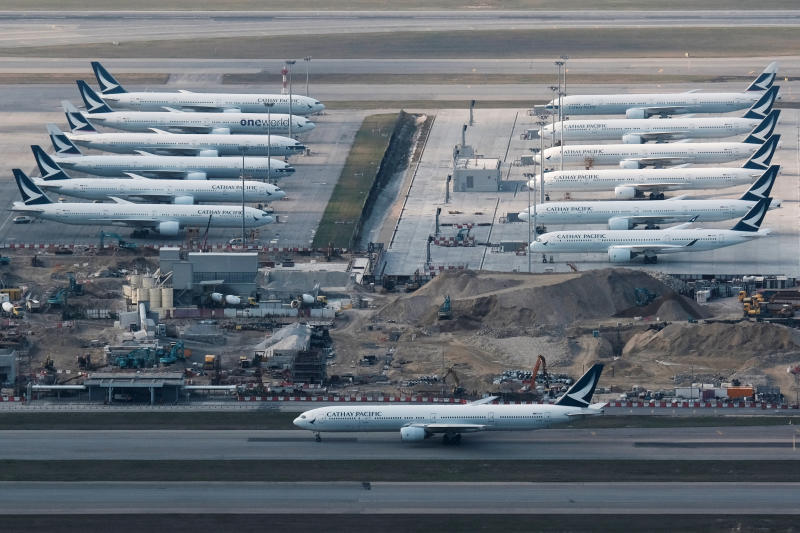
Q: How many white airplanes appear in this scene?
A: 13